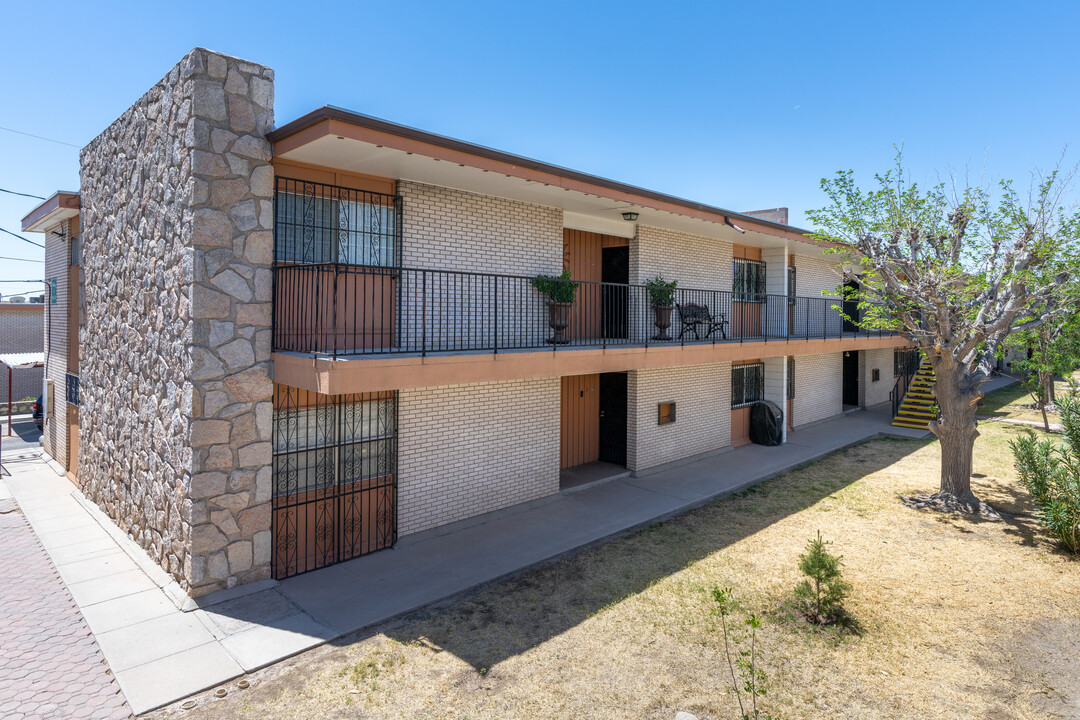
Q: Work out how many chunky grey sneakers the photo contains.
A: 0